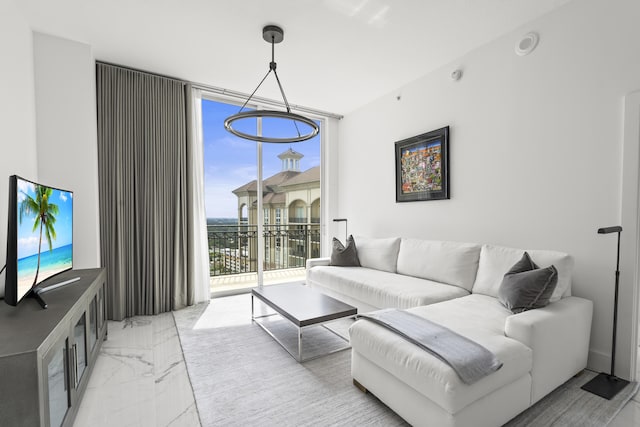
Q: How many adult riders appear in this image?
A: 0